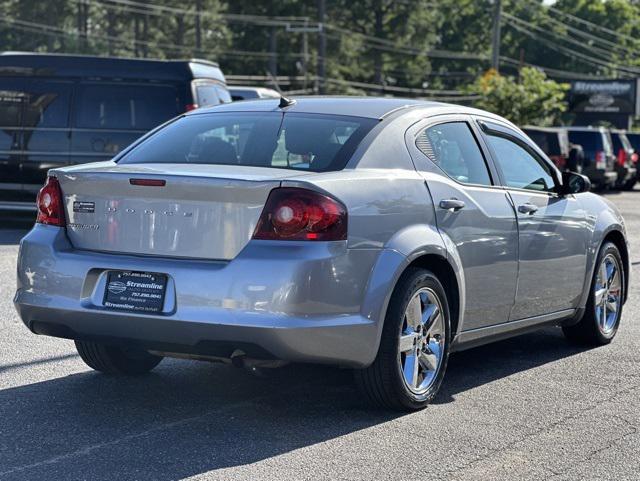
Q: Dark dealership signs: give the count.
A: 1